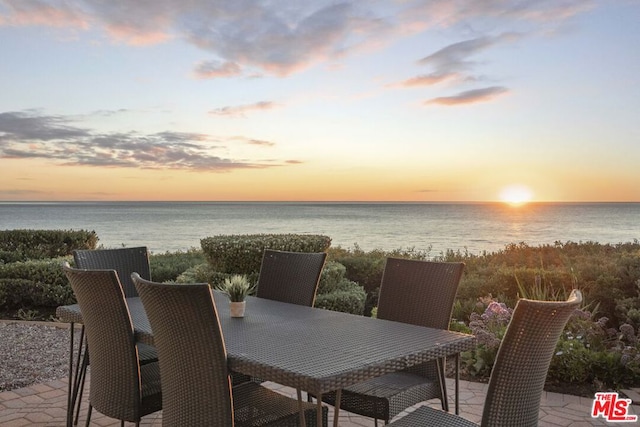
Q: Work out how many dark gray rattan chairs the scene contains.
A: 6